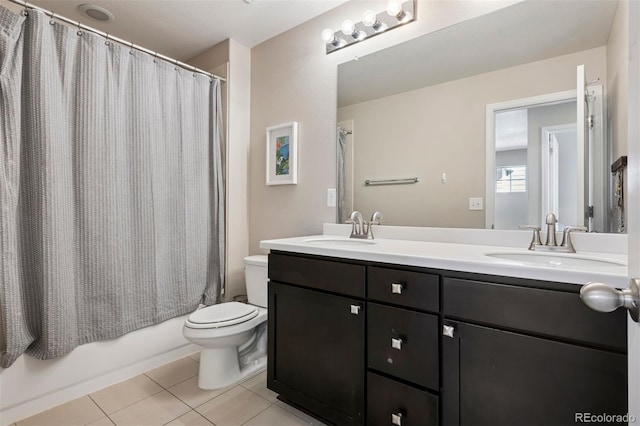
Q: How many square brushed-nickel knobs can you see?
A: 5